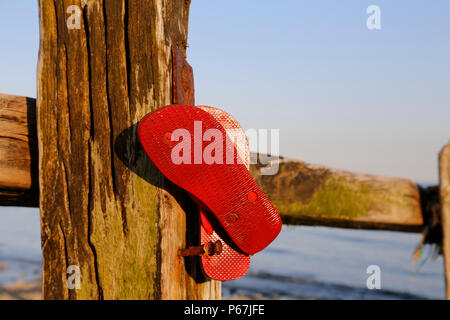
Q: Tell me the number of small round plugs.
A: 3